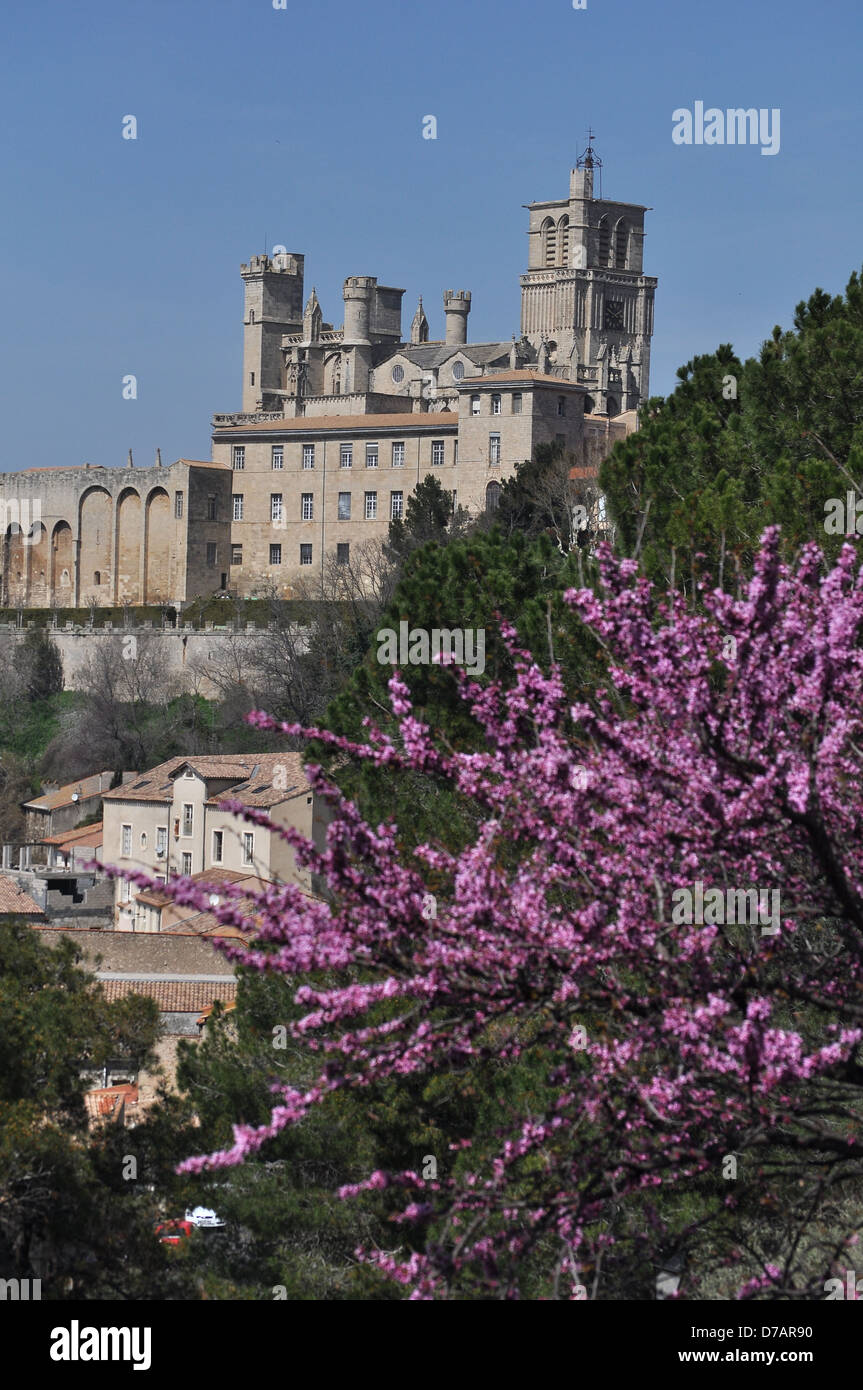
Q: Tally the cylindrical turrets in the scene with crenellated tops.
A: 2